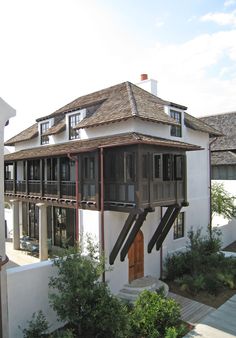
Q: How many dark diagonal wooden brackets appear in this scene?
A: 4